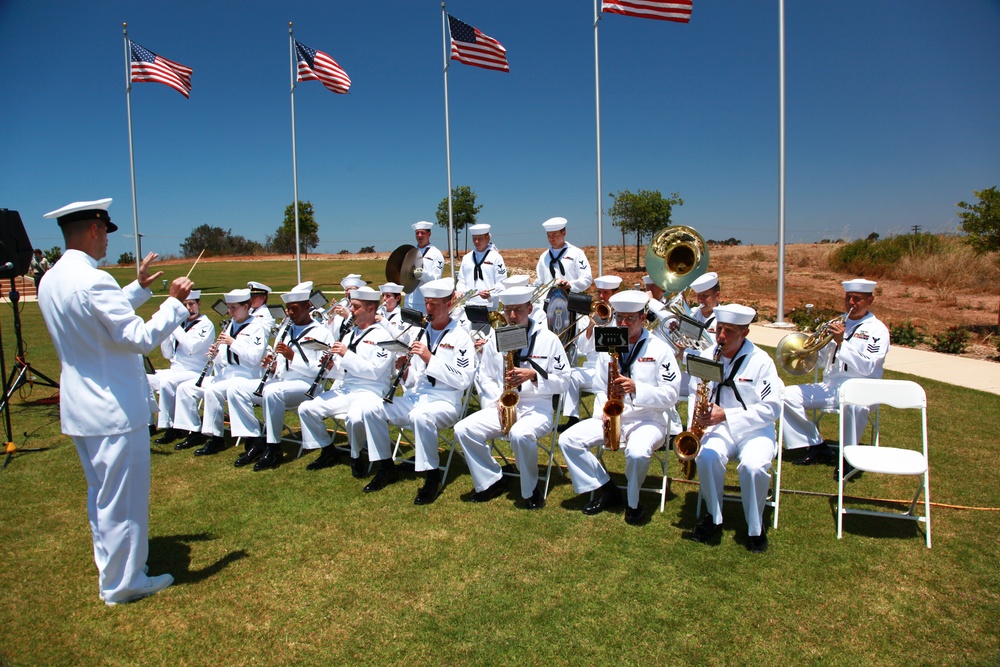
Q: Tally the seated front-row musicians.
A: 8